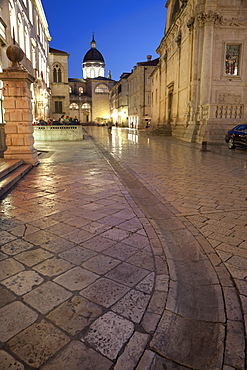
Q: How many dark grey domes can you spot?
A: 1